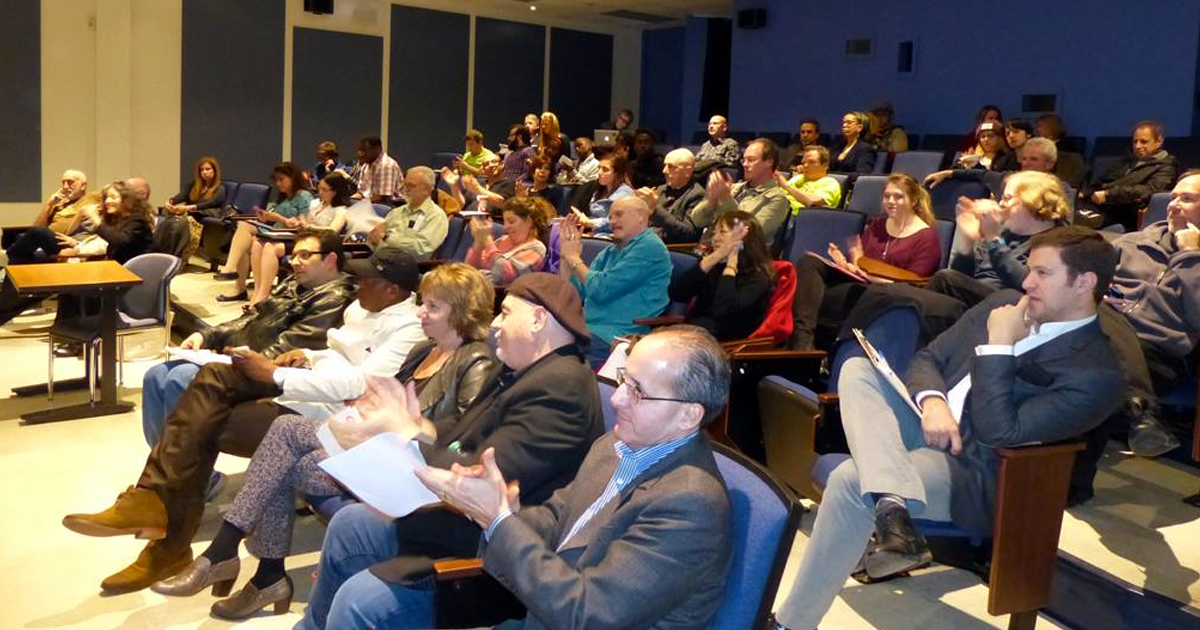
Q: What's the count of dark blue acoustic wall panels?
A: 6